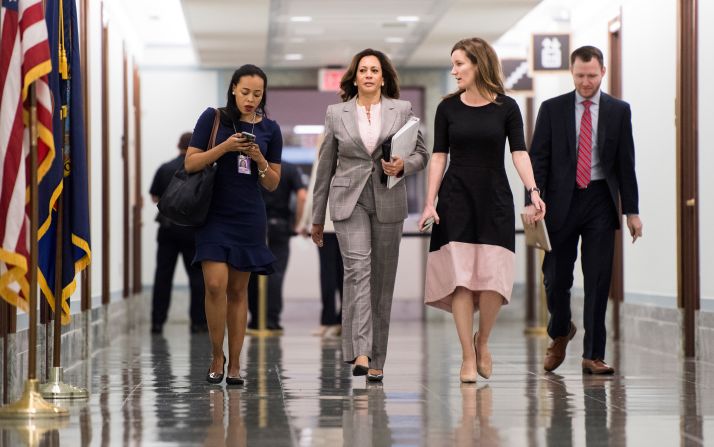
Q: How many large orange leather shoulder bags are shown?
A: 0